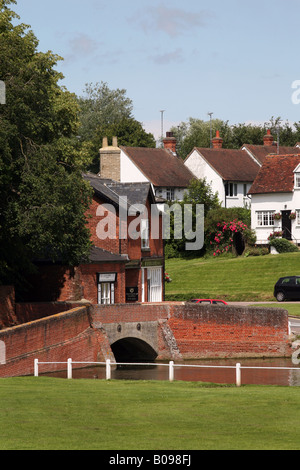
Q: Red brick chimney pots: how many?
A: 3